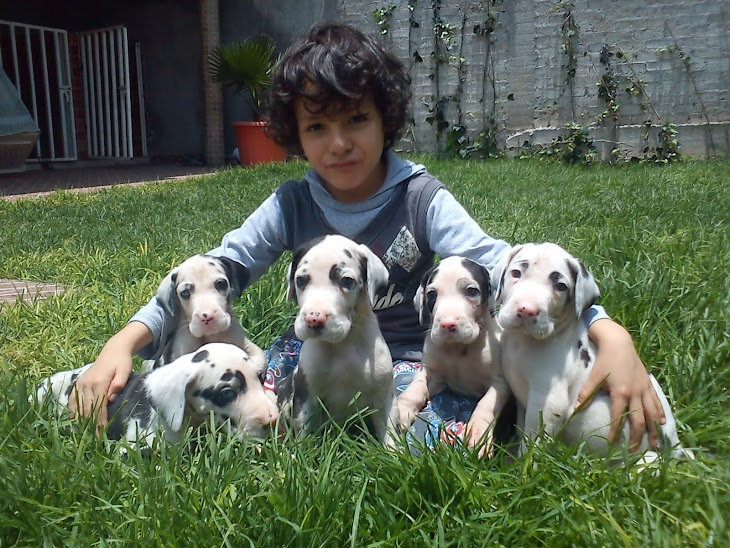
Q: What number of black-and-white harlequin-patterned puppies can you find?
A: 5